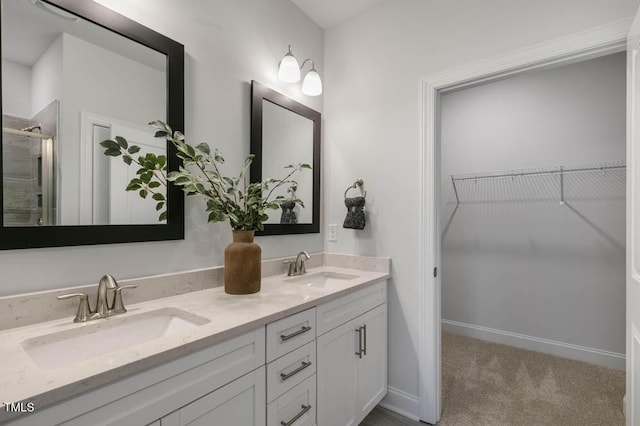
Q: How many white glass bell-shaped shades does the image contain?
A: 2